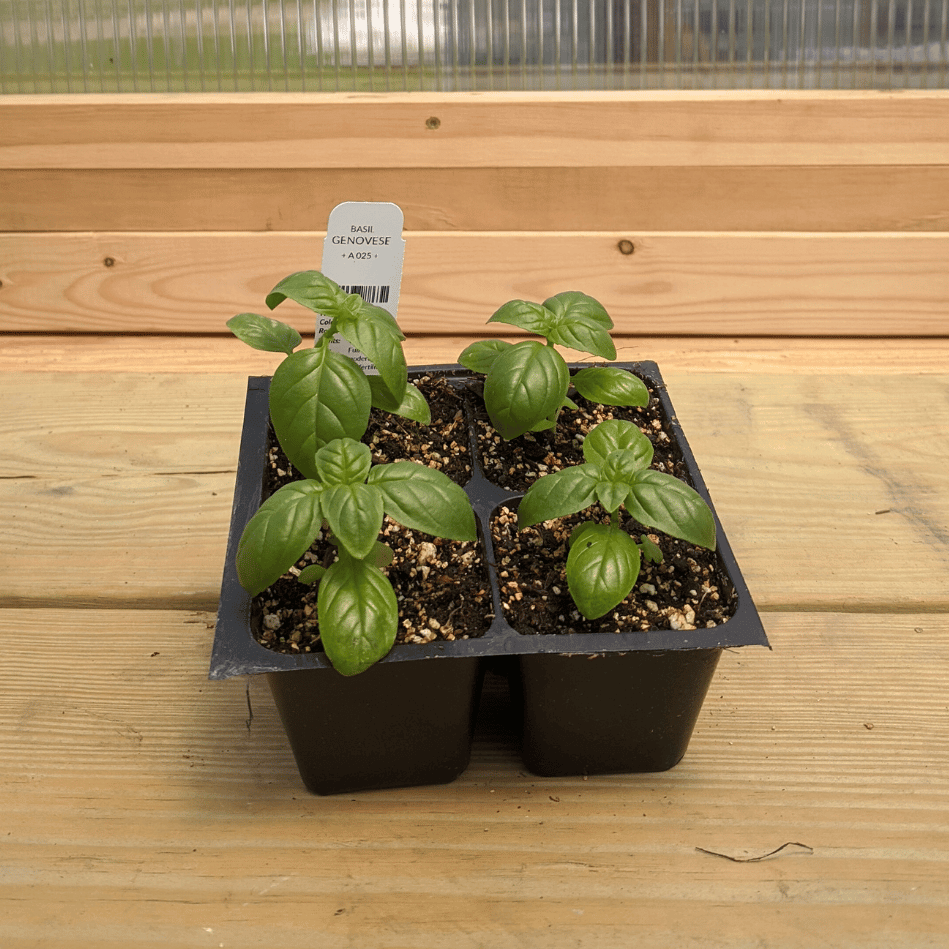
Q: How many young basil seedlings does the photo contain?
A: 4